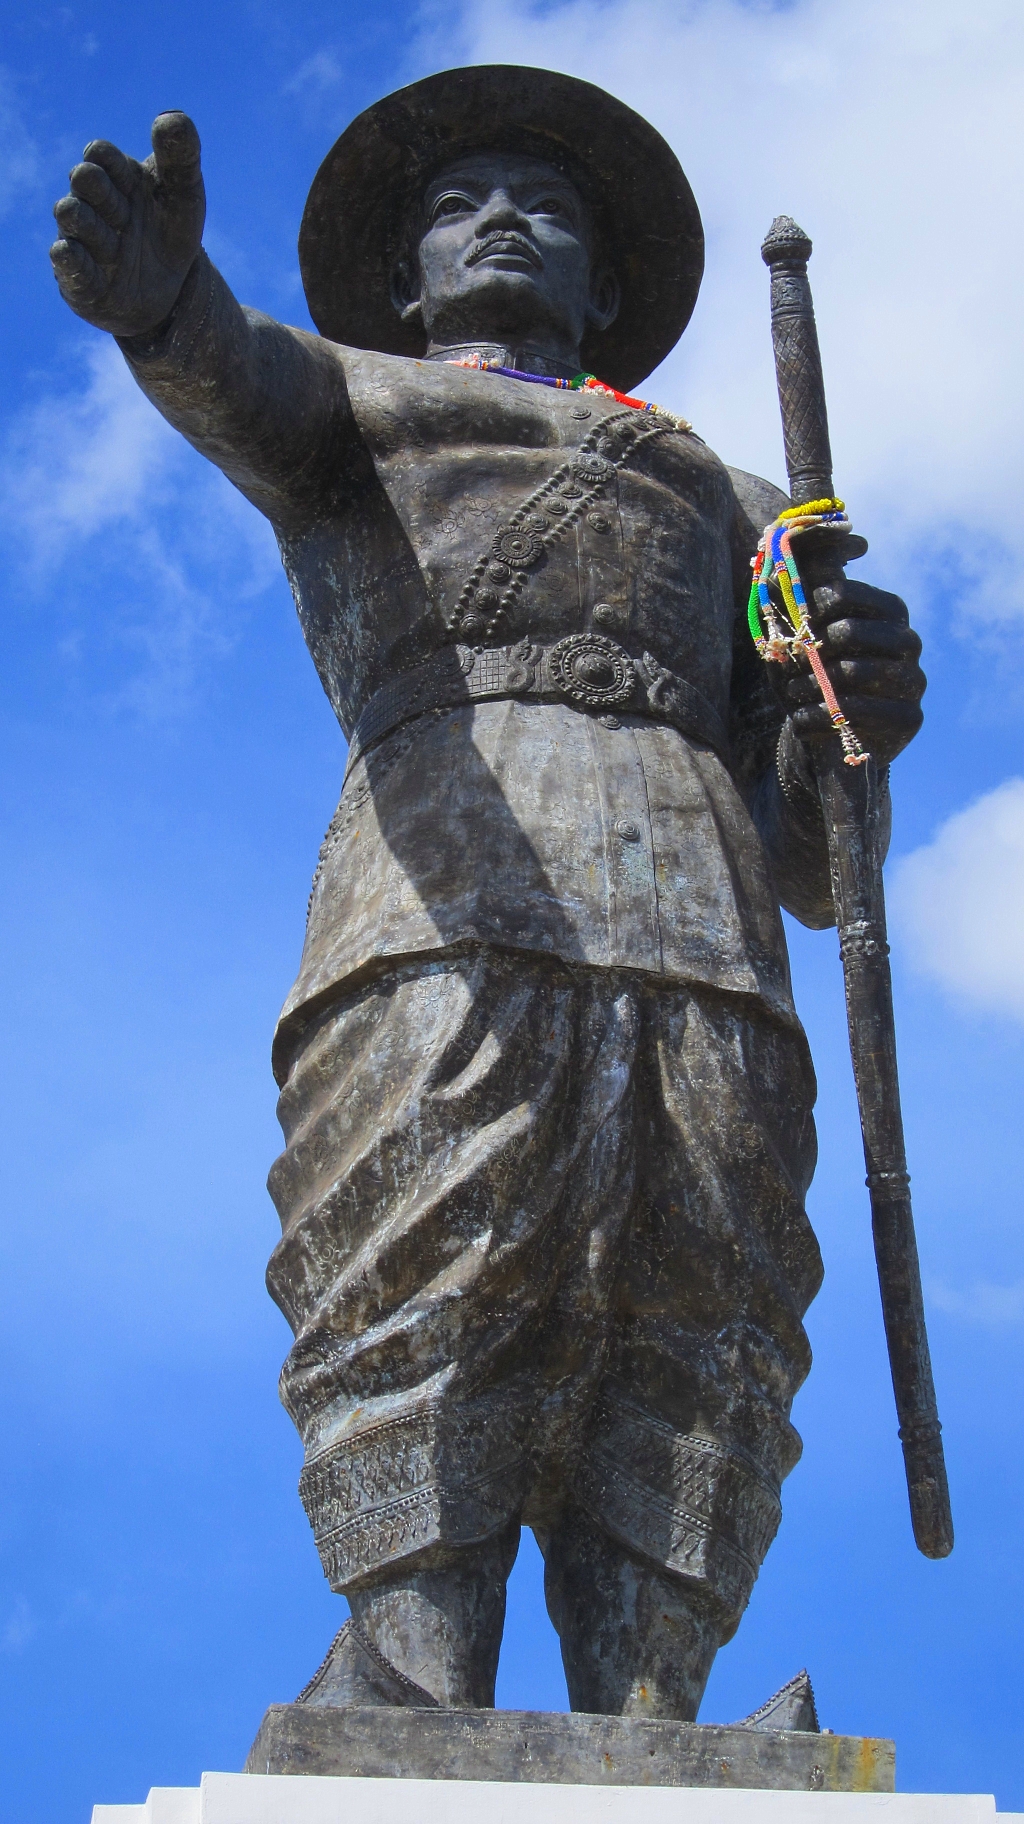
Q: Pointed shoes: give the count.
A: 2